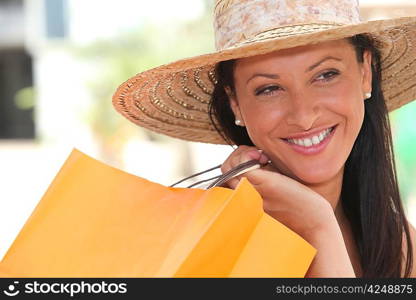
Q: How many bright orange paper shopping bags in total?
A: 1